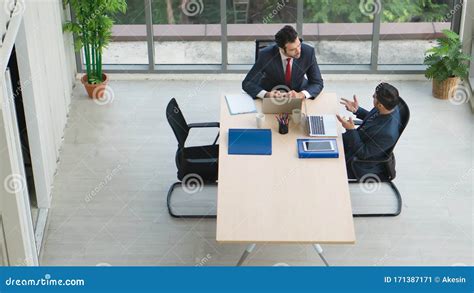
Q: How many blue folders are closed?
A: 2